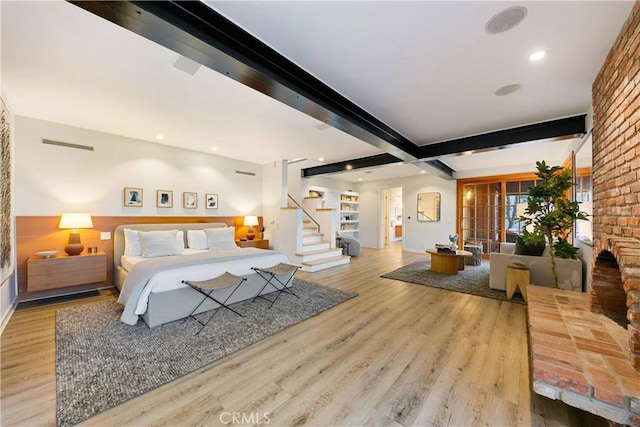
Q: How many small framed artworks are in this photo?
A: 4